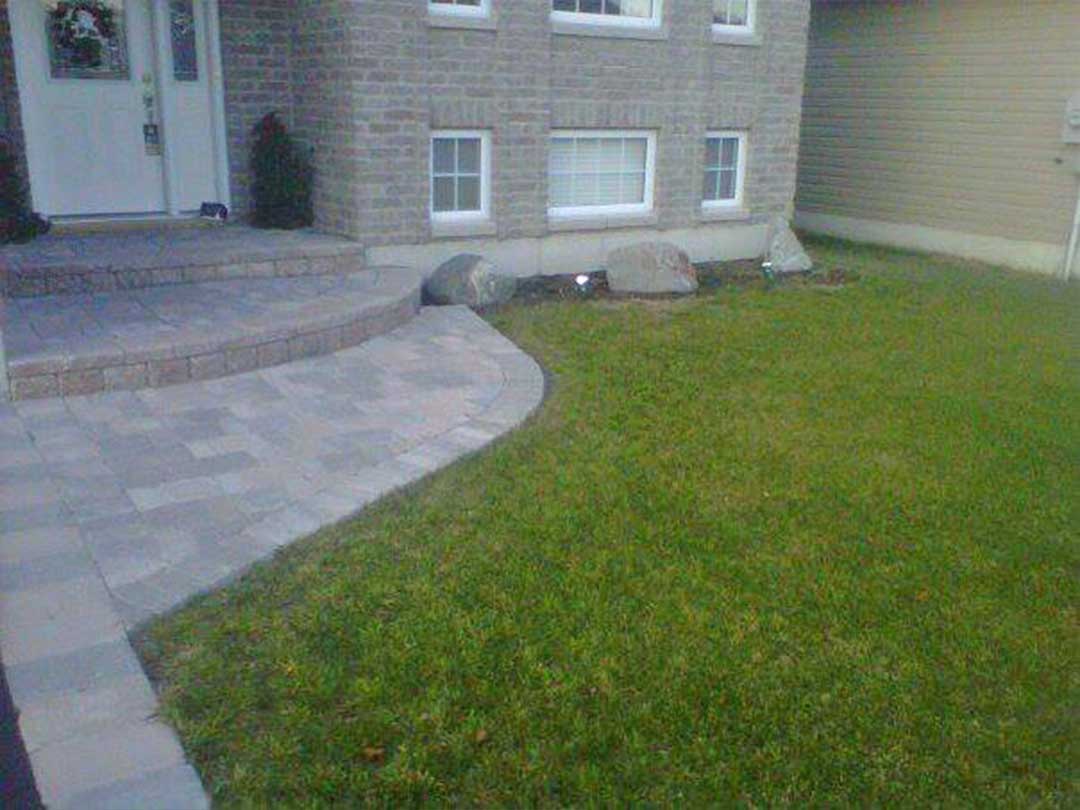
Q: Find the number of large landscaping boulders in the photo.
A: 3